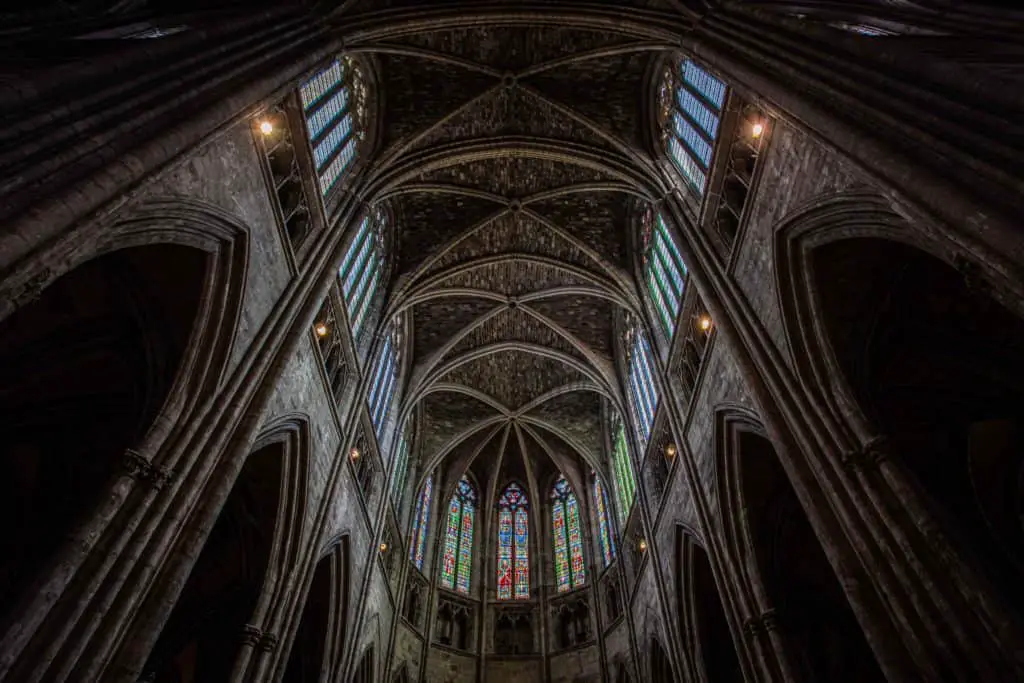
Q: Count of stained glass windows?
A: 13